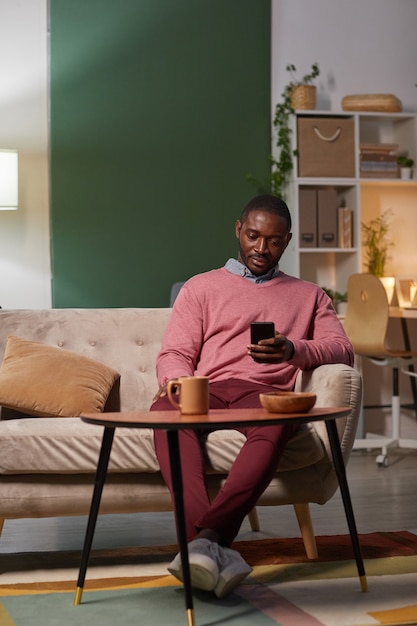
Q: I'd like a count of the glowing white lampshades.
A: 1